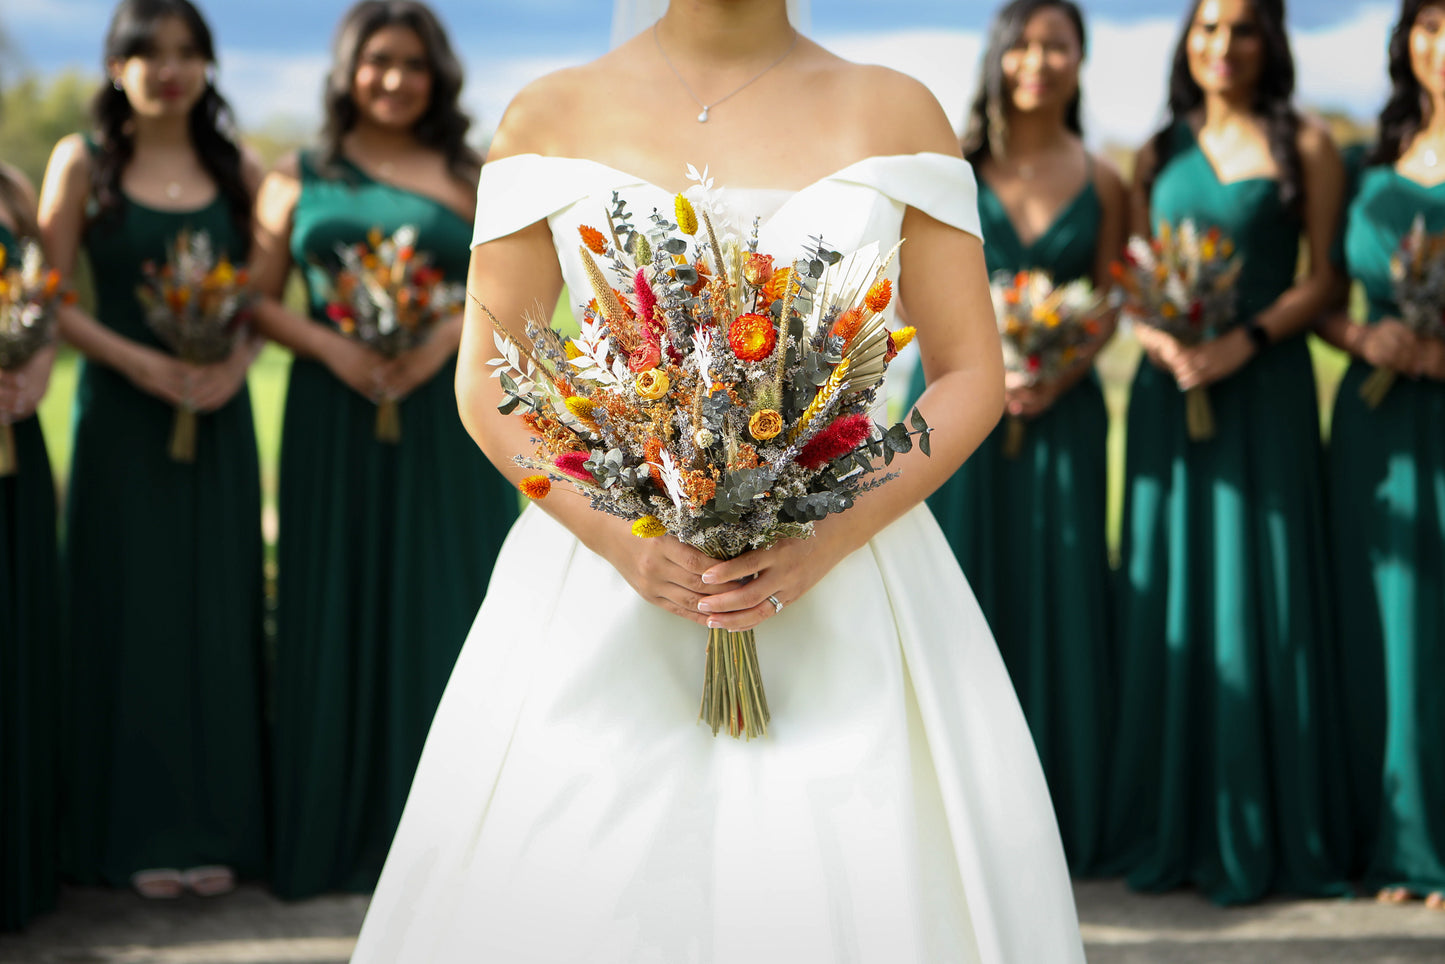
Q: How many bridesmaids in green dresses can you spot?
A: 6